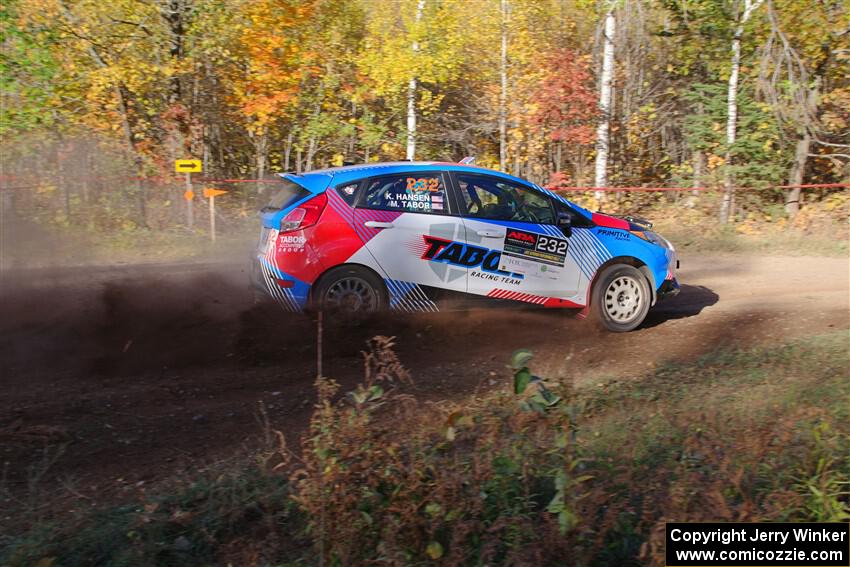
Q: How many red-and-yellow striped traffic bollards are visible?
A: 0